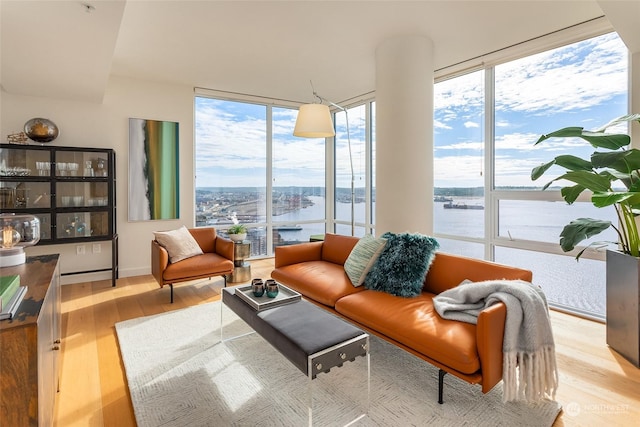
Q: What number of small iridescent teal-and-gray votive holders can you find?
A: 4